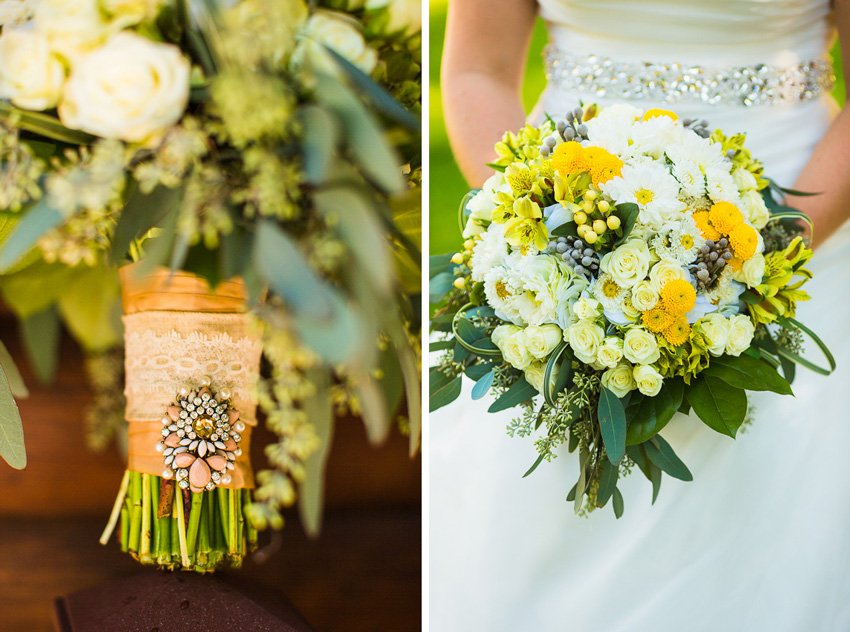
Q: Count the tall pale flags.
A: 0